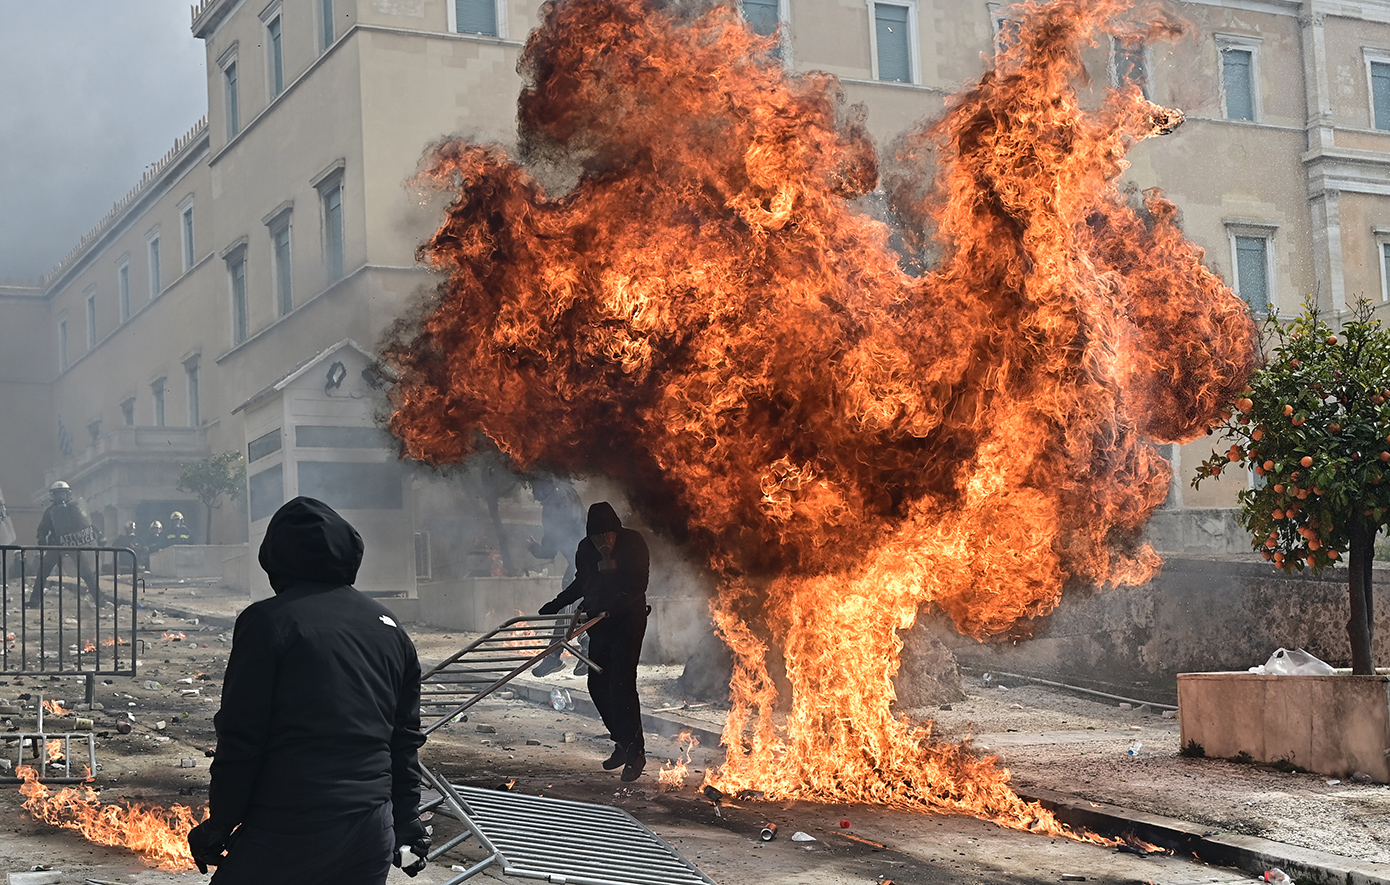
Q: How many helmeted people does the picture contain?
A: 4